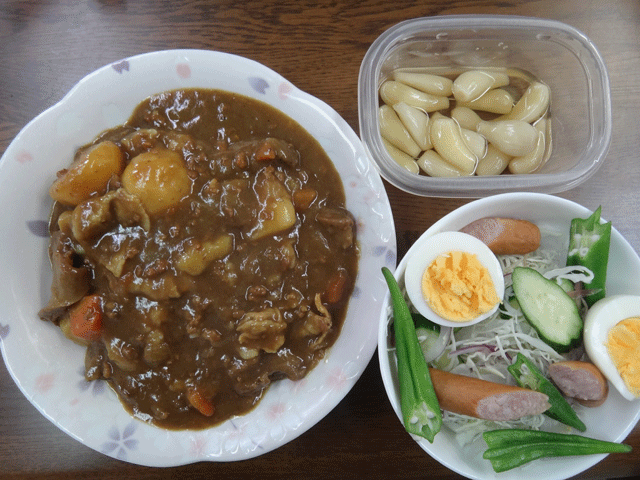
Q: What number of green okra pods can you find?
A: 4